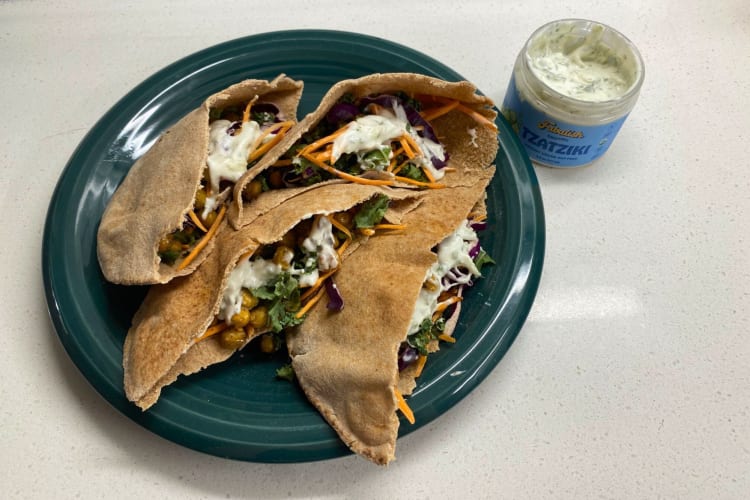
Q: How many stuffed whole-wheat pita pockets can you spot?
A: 4